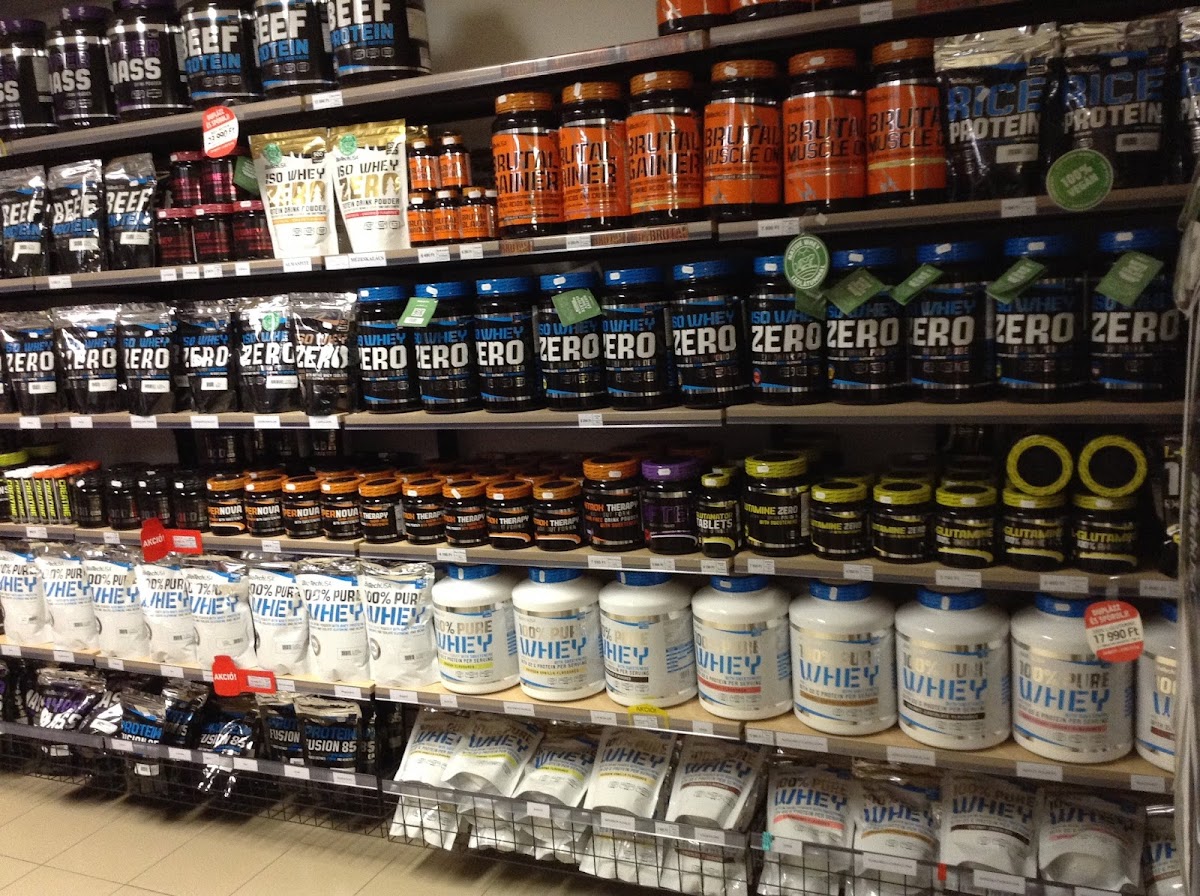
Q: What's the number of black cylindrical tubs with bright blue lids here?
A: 11